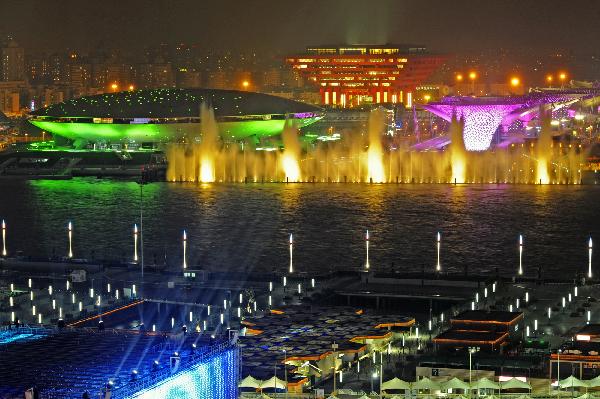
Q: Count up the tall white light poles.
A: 9